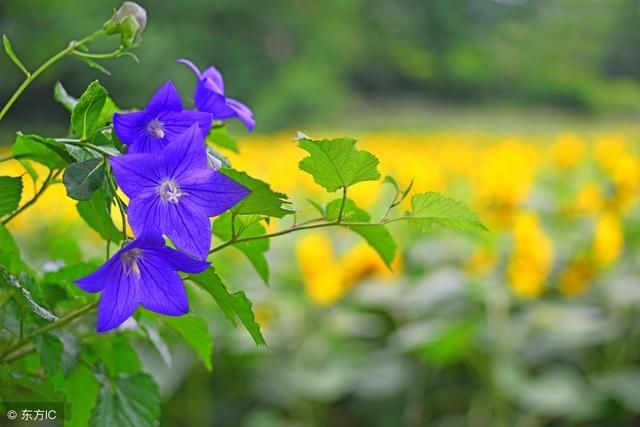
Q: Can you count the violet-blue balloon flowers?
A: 4